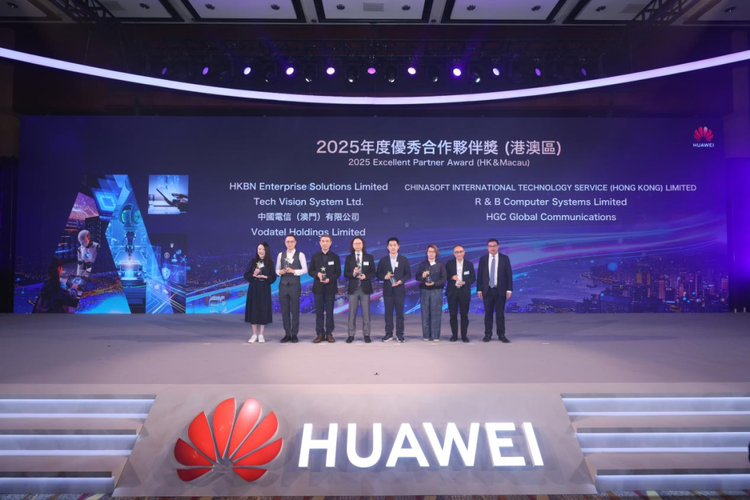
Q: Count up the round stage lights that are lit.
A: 11